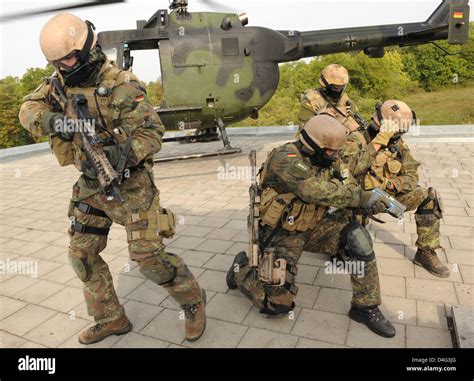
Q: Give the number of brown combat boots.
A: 3